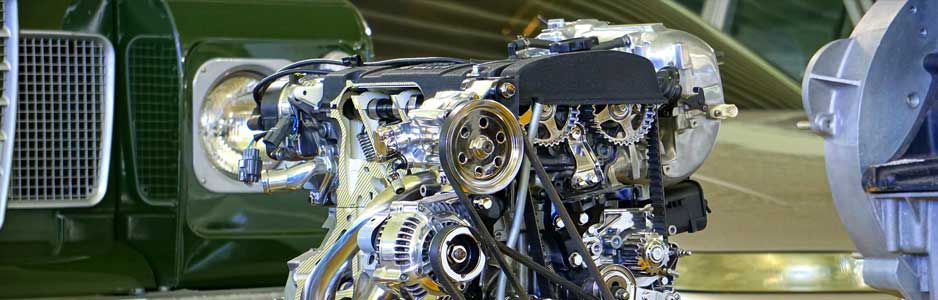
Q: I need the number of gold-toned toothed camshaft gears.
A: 2